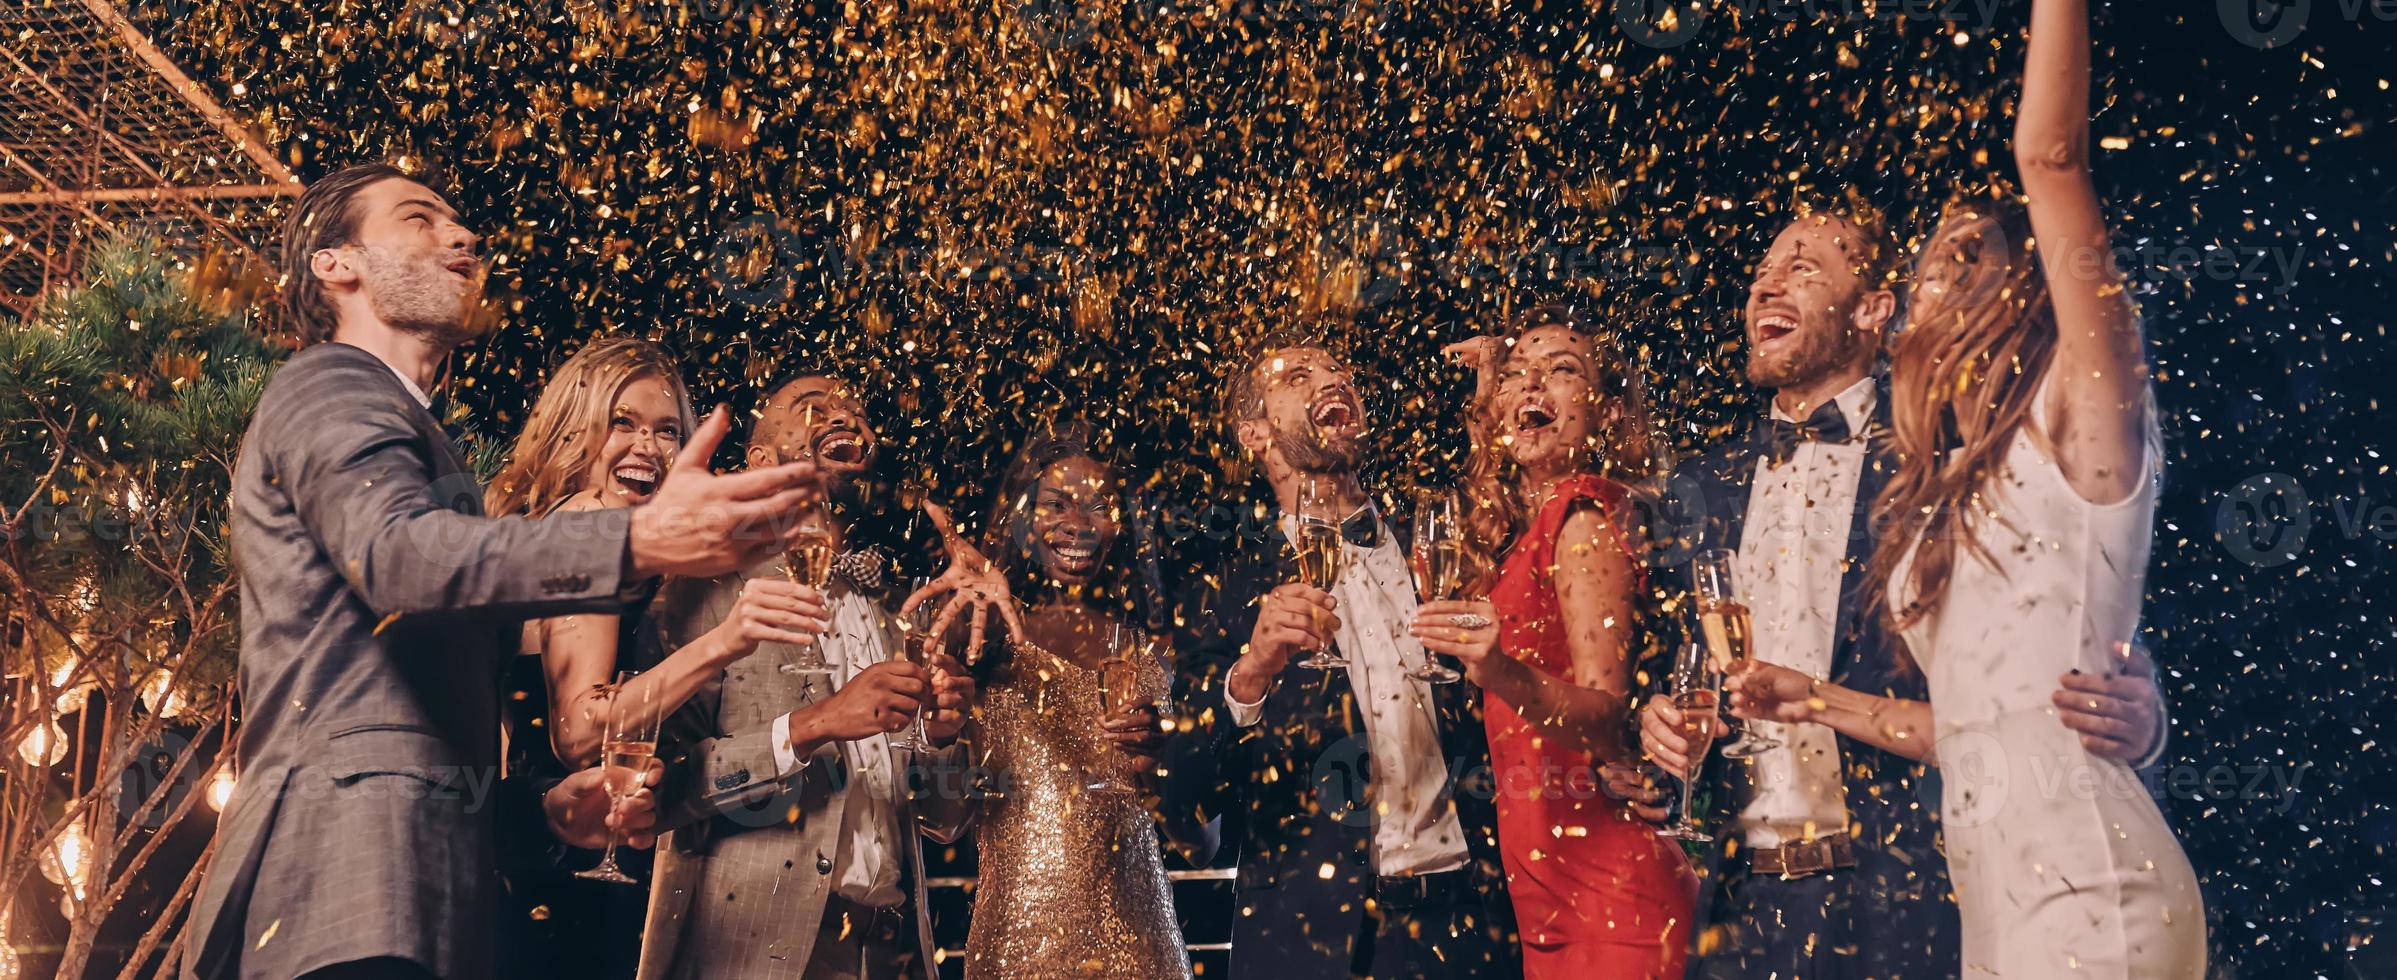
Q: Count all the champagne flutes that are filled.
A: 8